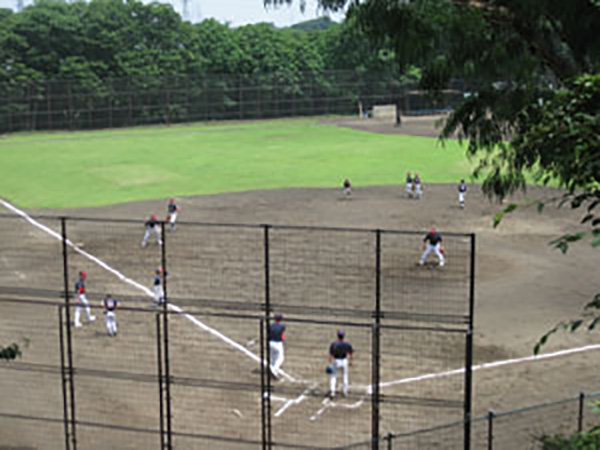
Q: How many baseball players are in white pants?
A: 12